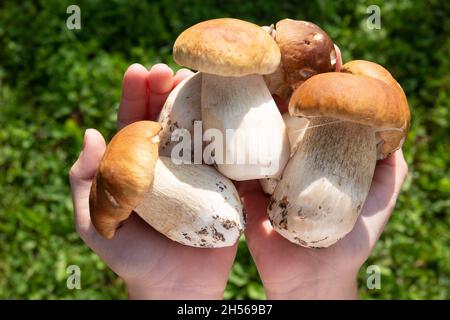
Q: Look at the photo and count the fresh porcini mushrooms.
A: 5